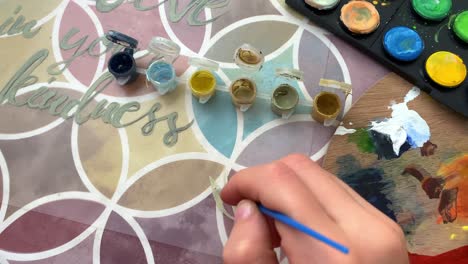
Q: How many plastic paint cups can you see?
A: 6